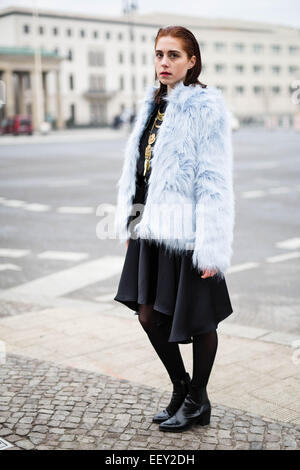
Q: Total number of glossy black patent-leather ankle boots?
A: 2